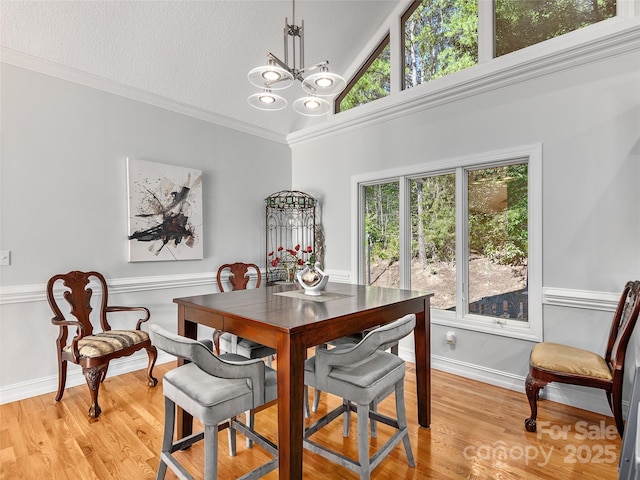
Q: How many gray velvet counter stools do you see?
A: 4